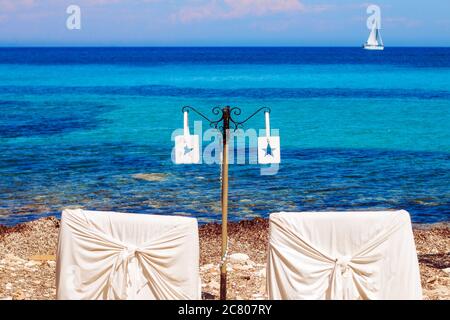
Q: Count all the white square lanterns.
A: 2